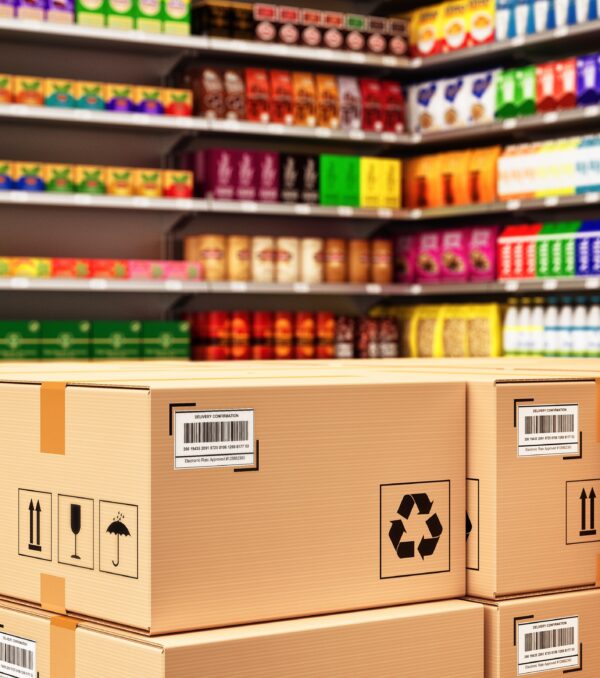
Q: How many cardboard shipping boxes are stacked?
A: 4